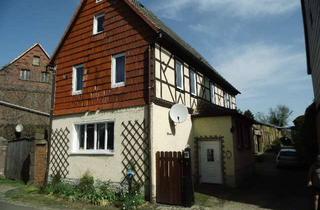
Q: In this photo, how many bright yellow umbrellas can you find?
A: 0